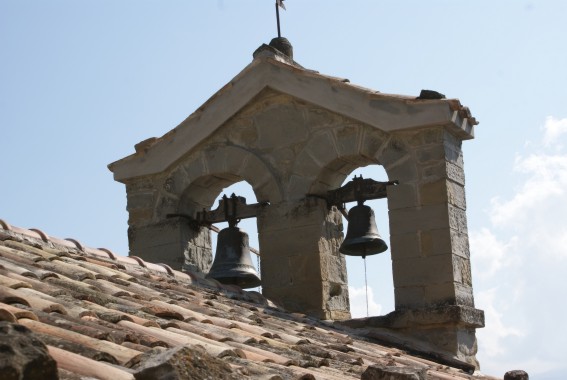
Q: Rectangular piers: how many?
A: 3